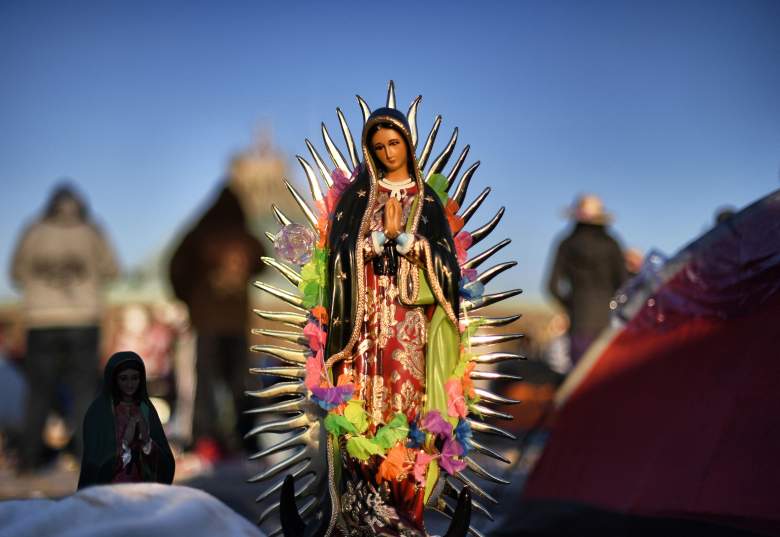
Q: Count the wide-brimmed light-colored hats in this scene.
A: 1